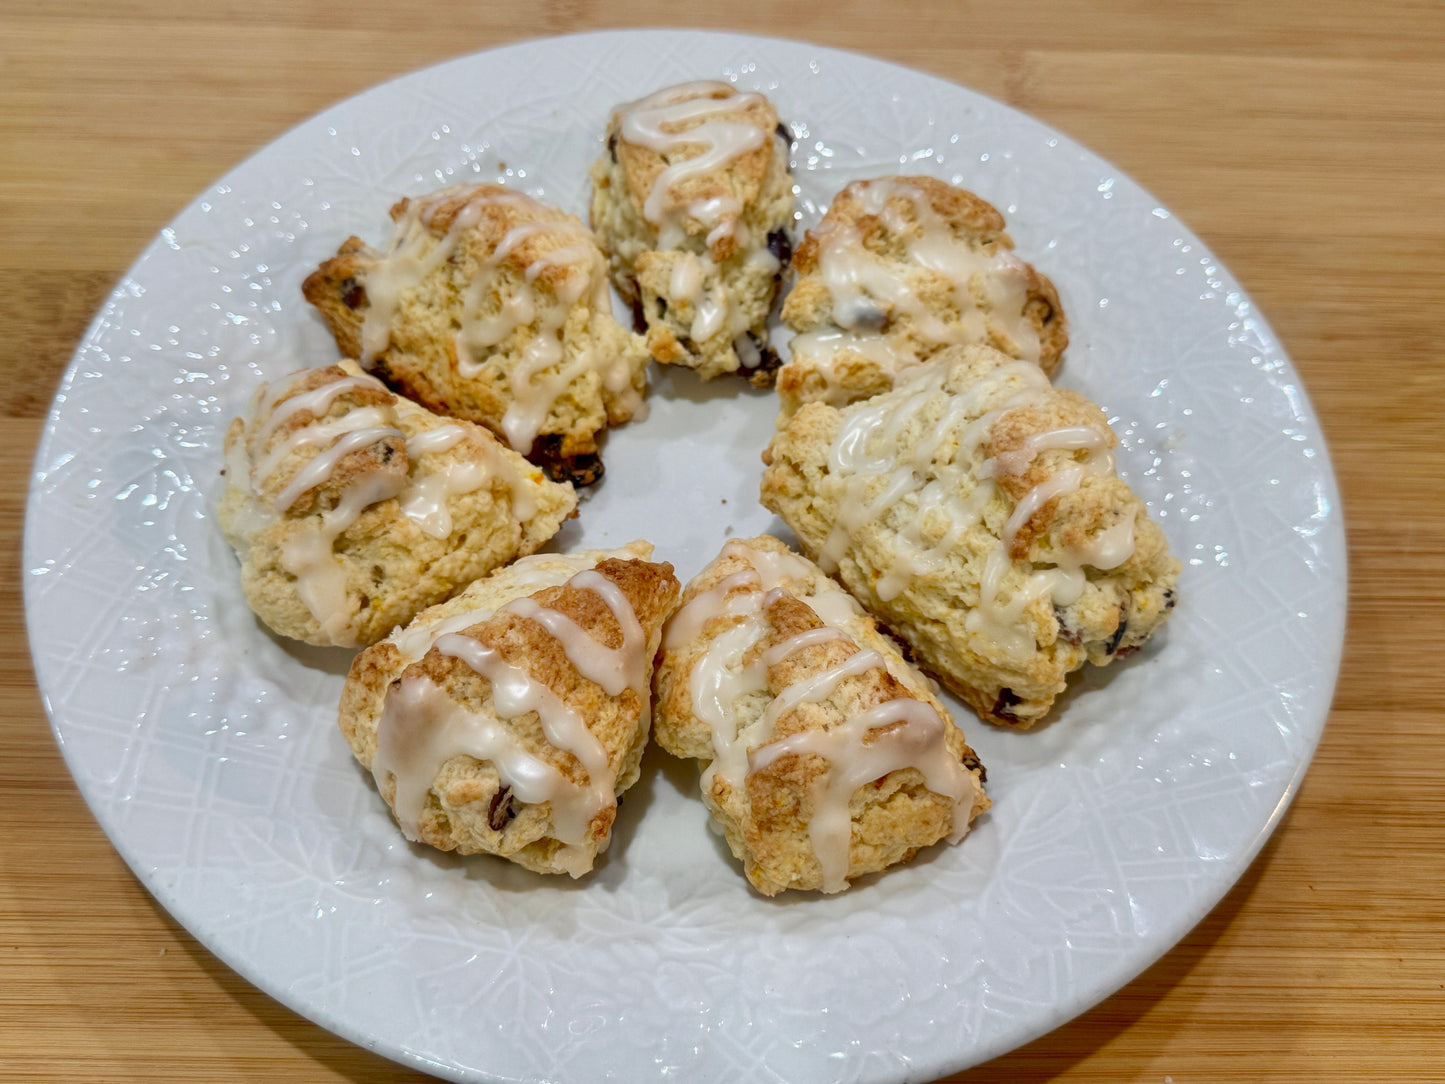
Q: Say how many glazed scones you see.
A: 7